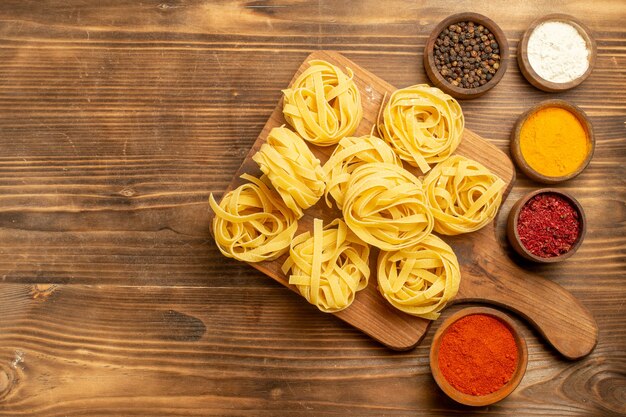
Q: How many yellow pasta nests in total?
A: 9